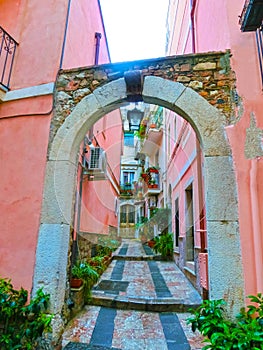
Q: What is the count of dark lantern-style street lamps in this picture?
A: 1